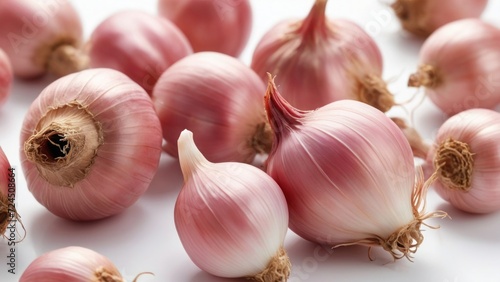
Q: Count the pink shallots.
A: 14